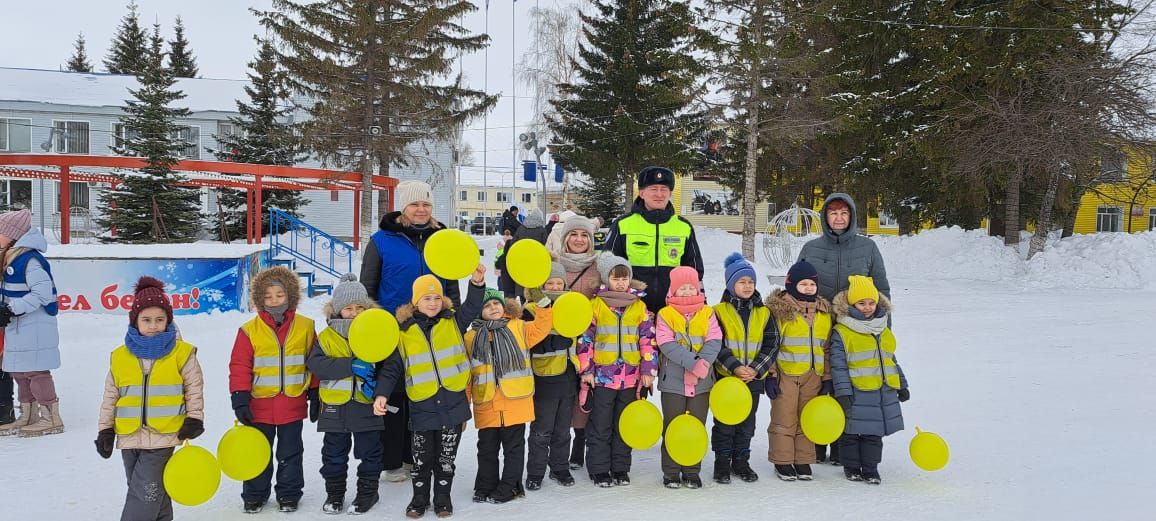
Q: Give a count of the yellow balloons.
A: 11